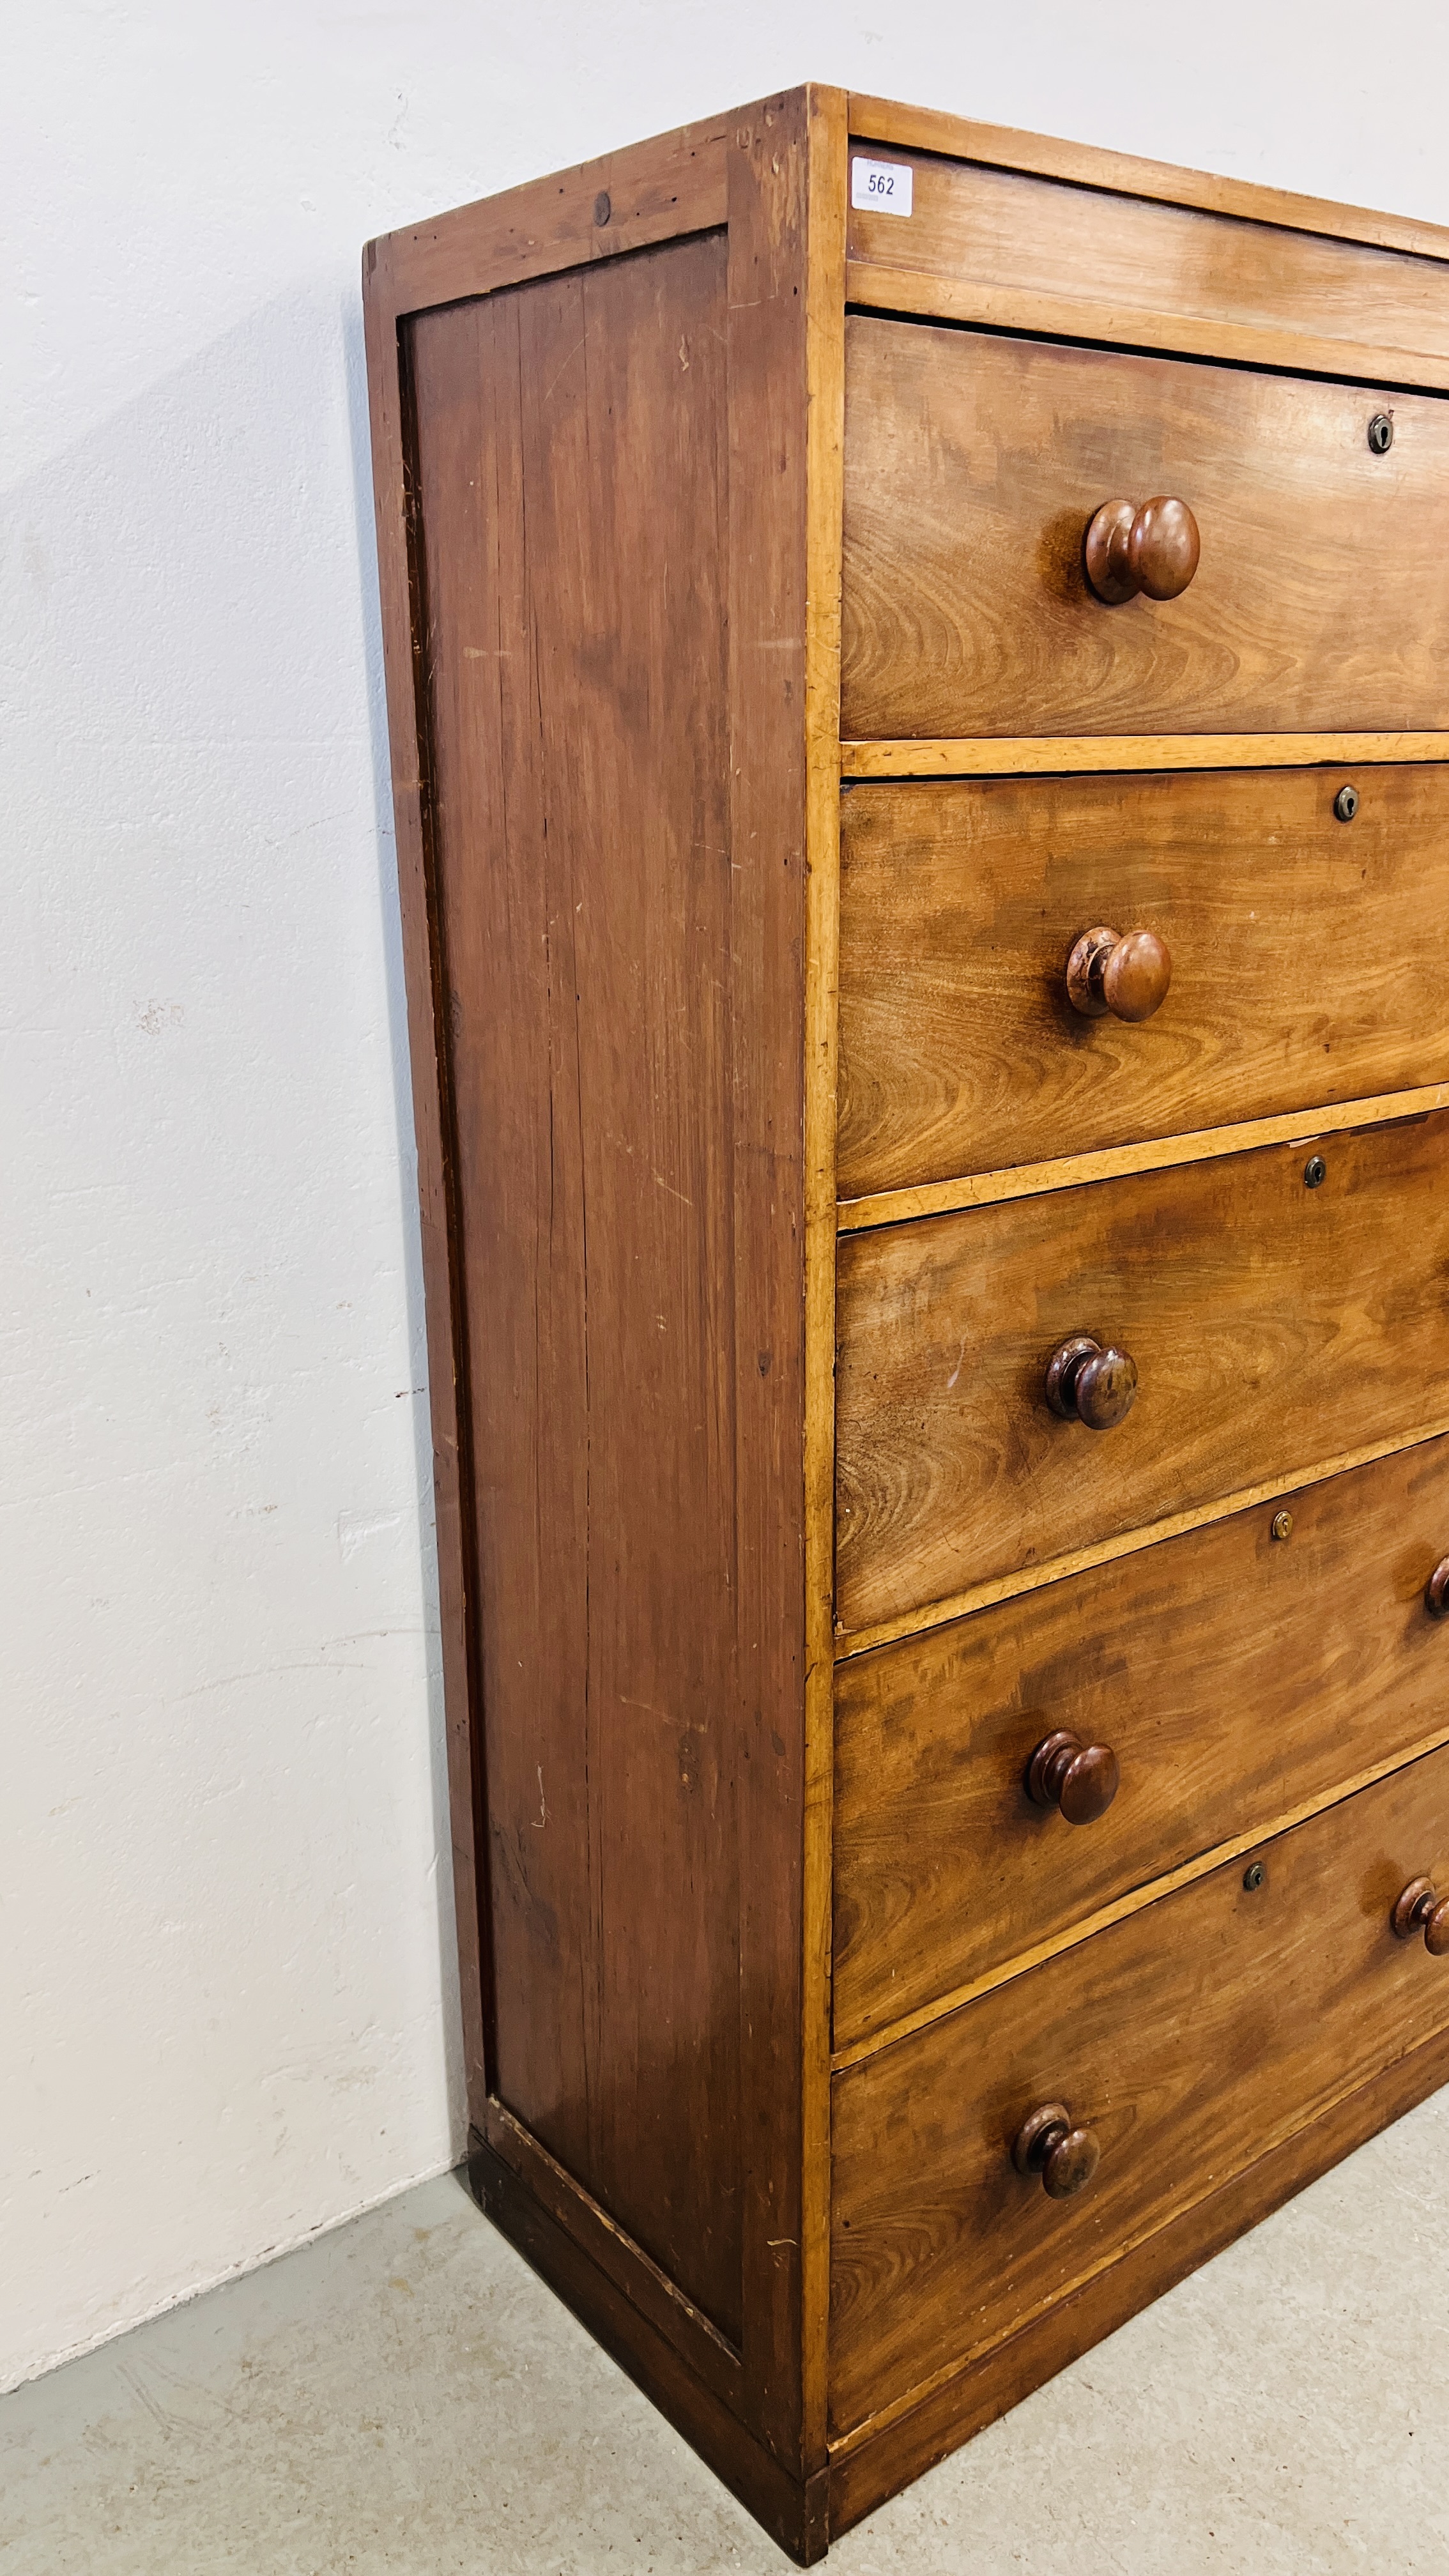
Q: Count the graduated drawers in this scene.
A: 5